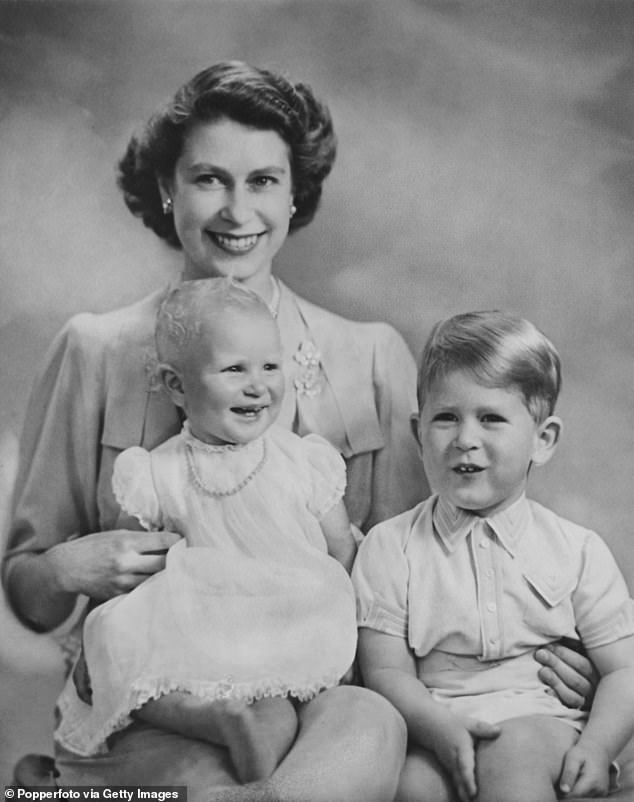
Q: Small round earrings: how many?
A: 2